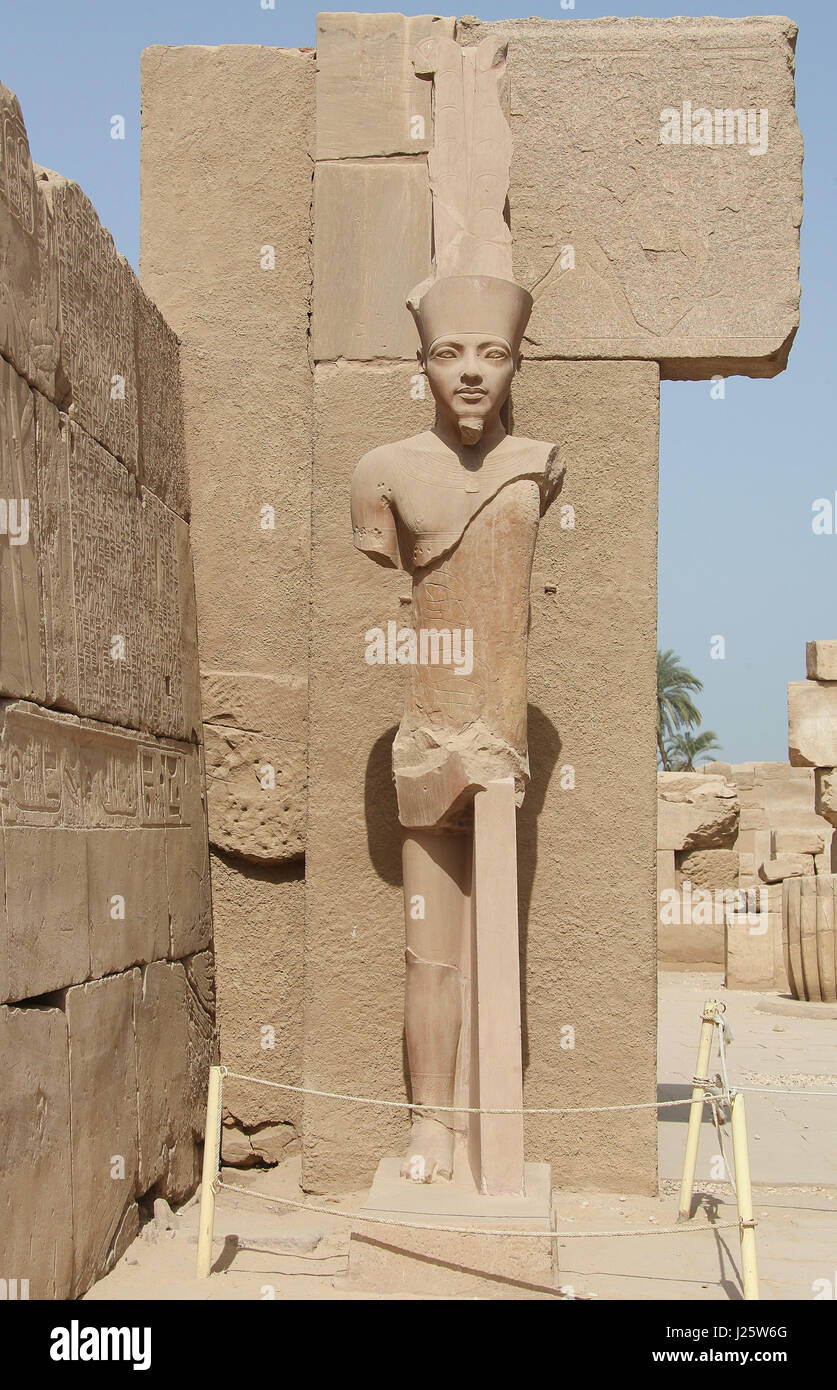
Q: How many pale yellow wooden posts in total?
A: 3